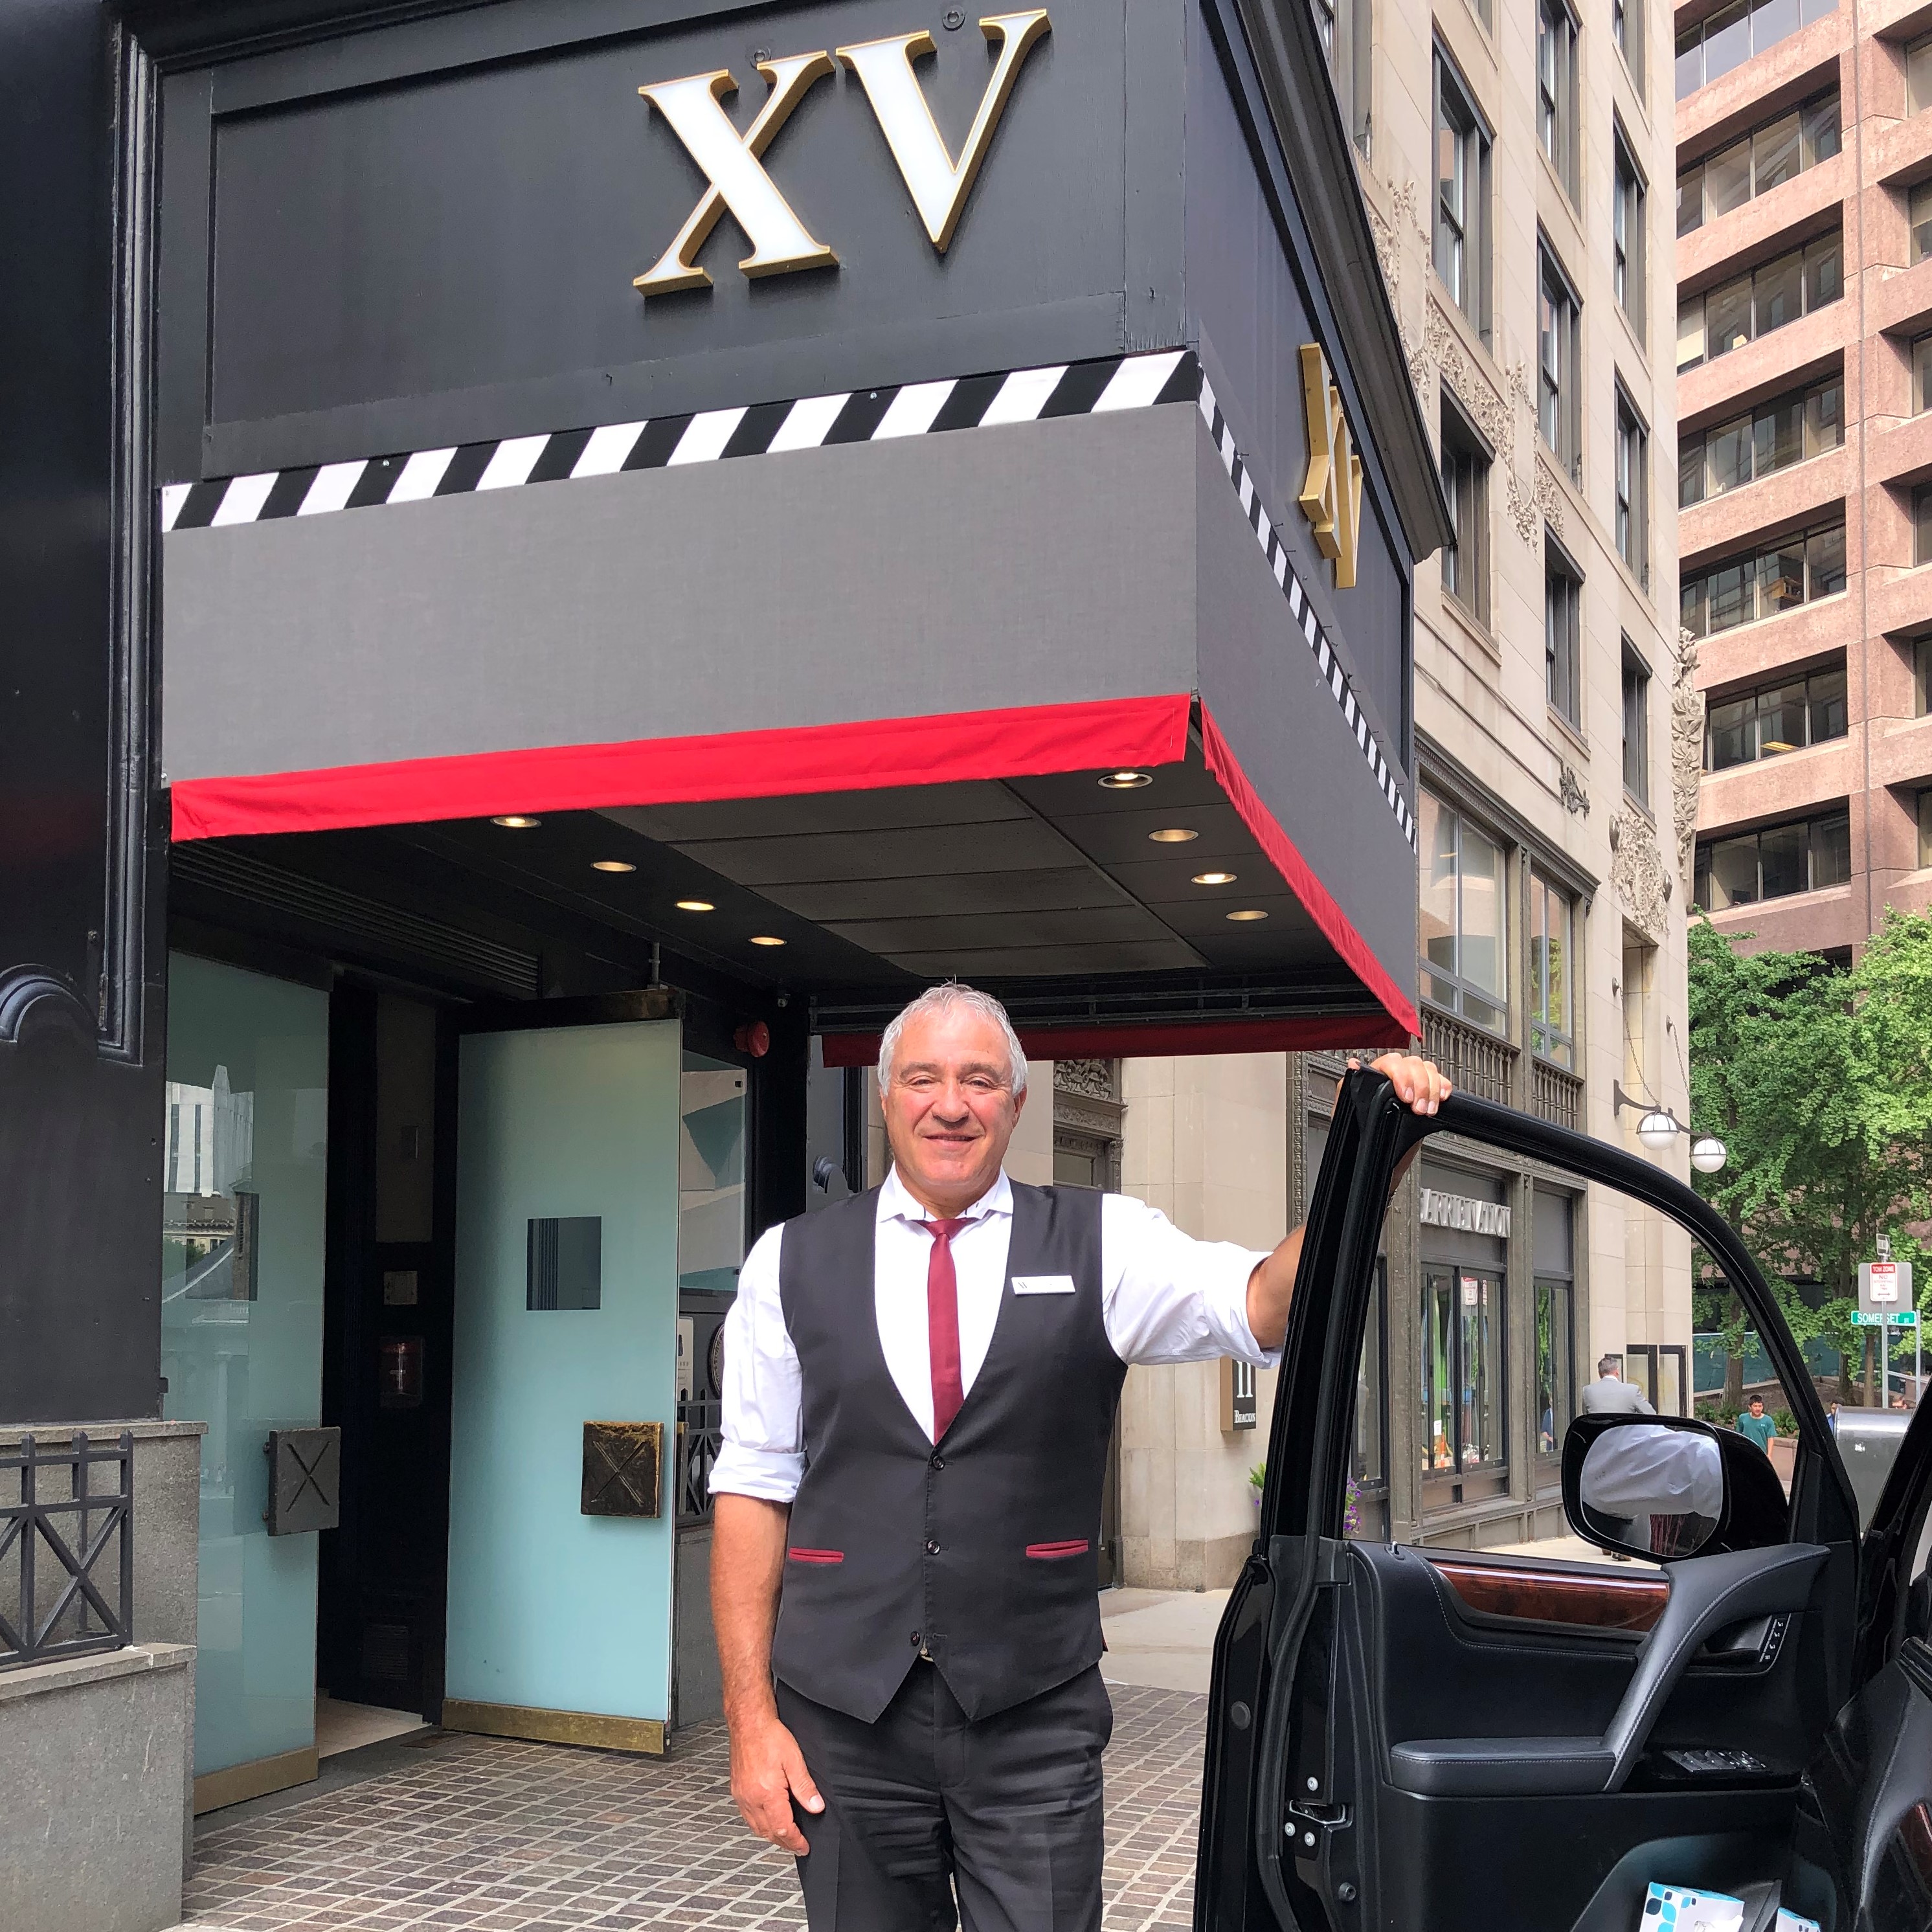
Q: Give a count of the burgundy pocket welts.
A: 2